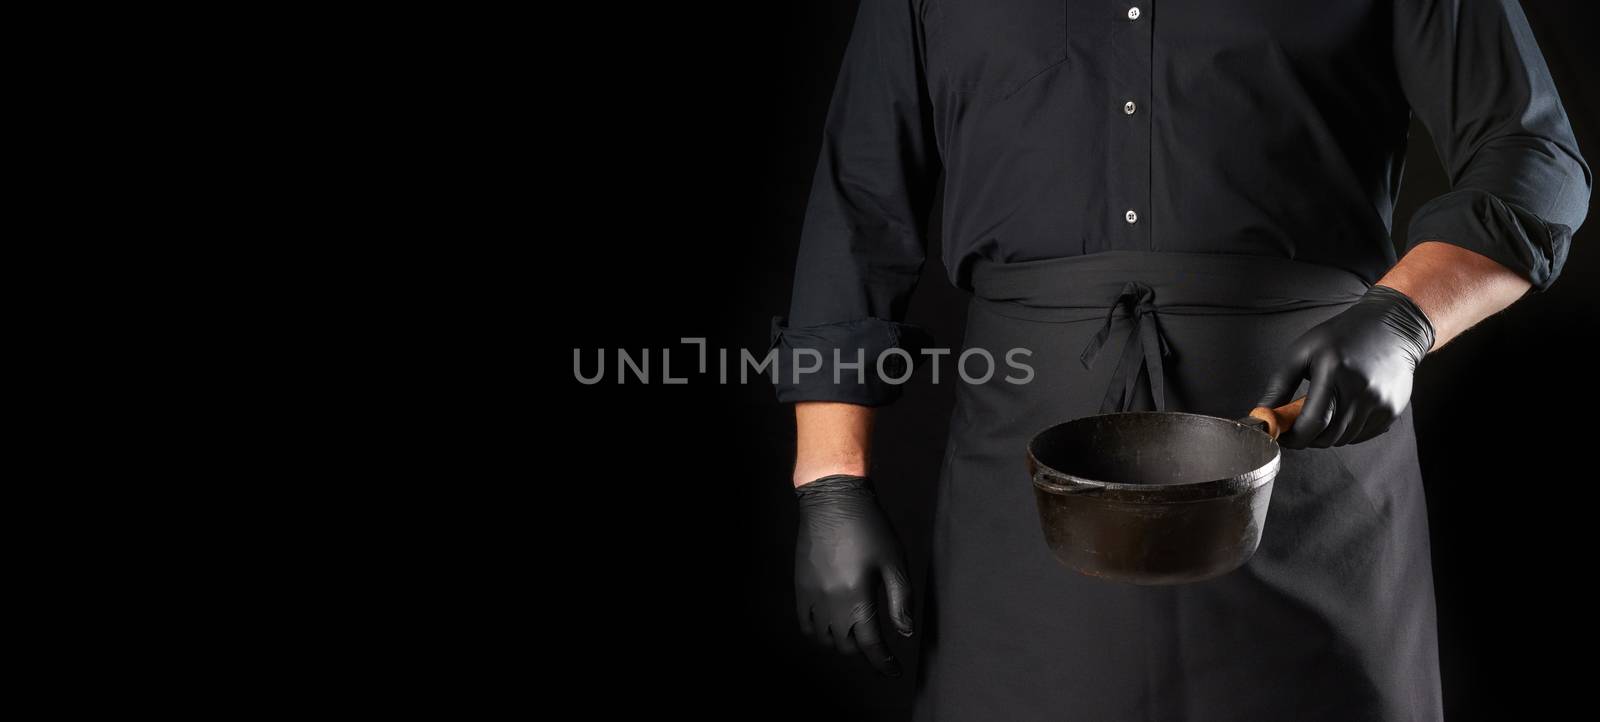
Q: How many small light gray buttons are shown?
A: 3